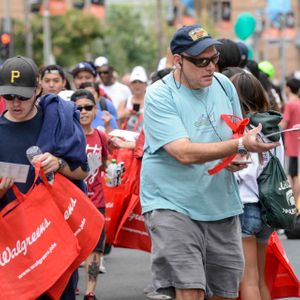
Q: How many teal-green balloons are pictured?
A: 2